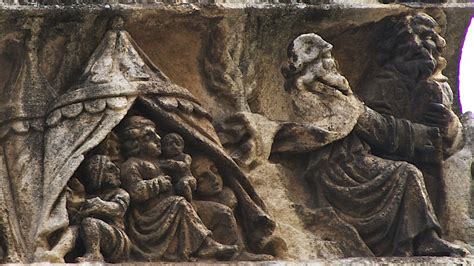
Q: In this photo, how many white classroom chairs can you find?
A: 0